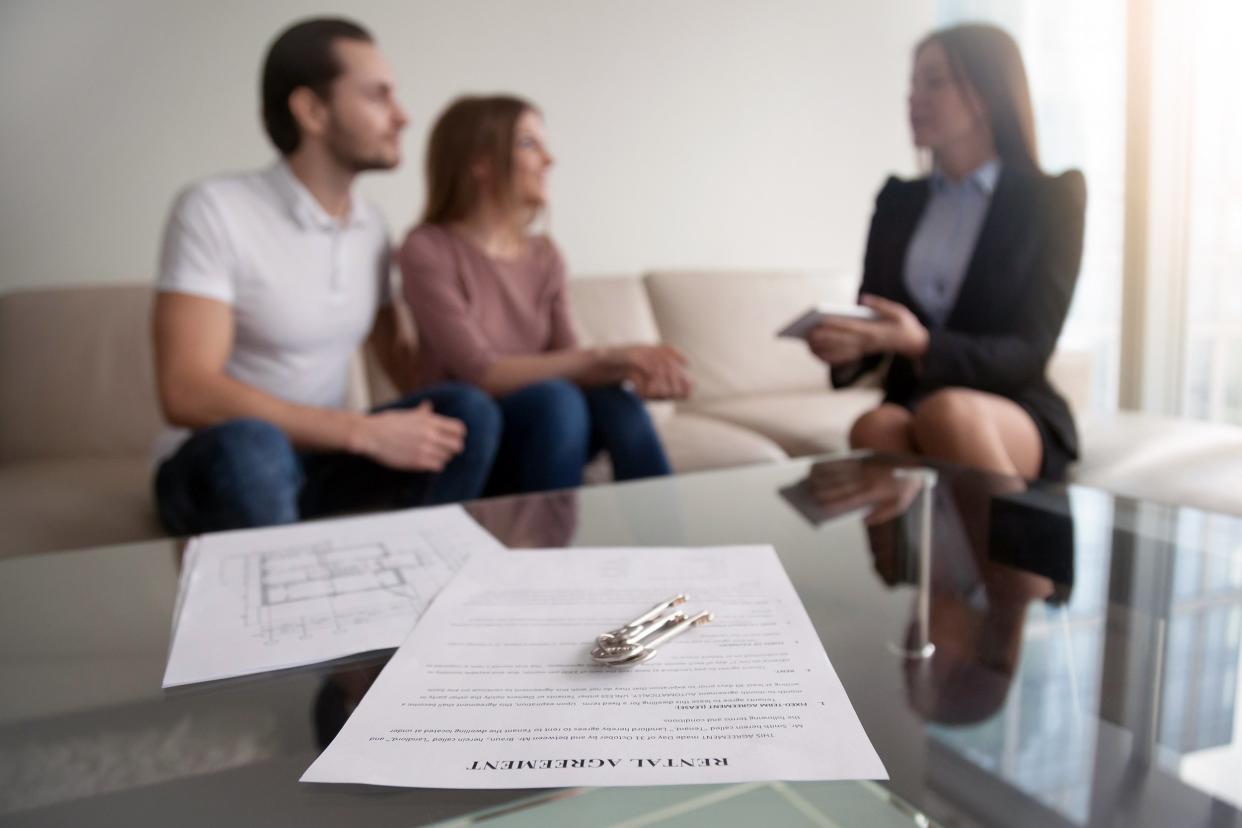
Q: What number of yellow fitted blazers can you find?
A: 0